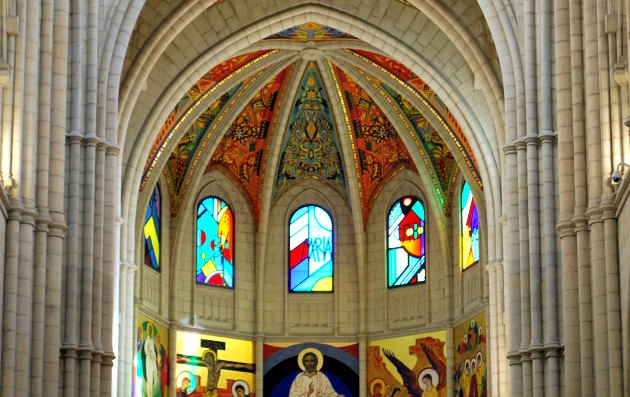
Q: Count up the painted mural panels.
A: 5